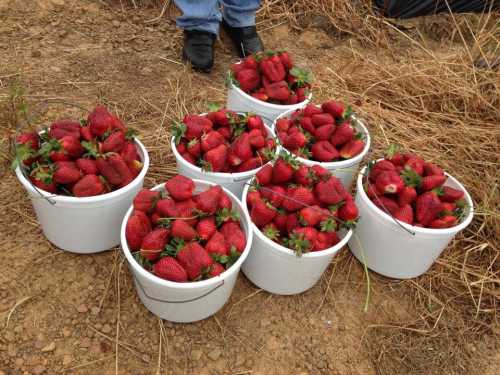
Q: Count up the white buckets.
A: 7